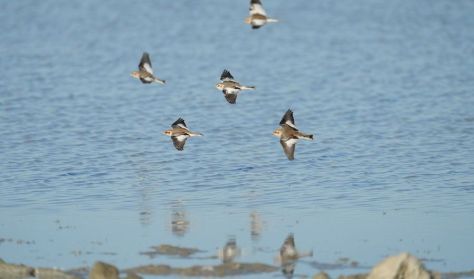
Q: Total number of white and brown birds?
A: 5